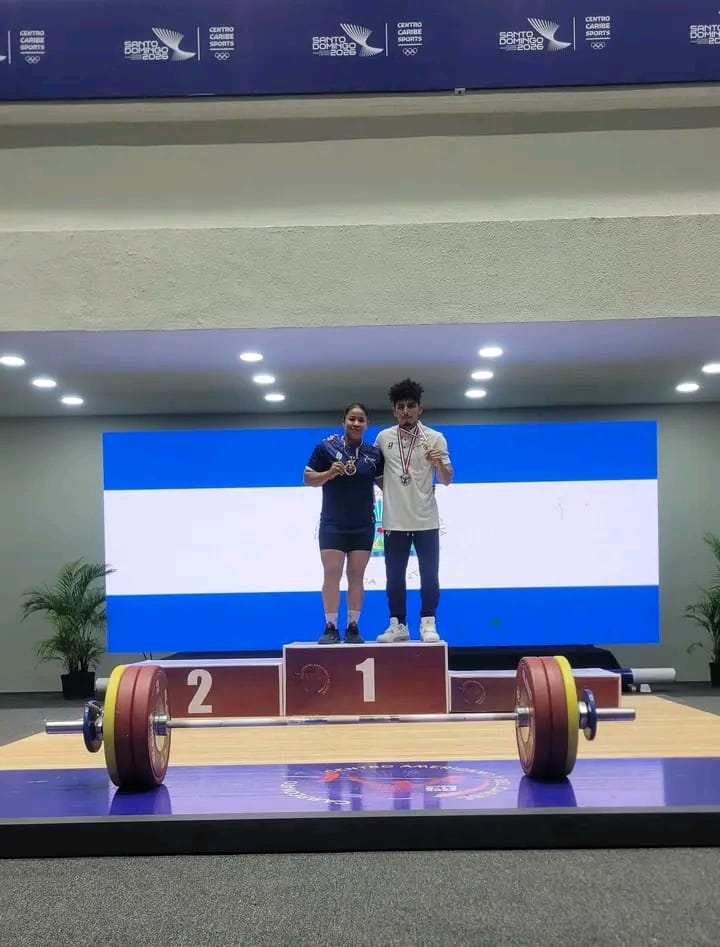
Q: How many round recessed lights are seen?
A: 11